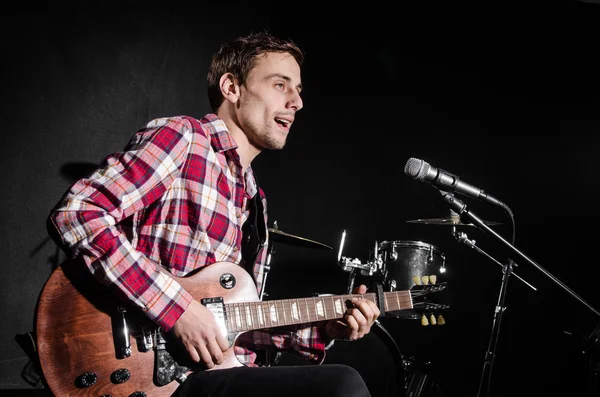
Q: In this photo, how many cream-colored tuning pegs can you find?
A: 6